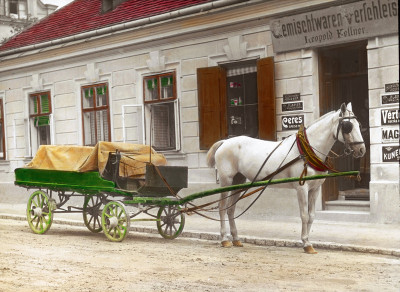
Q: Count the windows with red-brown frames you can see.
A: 4